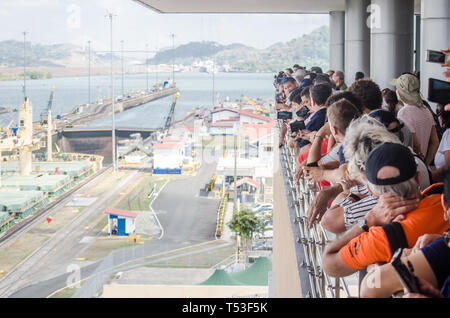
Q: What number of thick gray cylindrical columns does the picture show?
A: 4